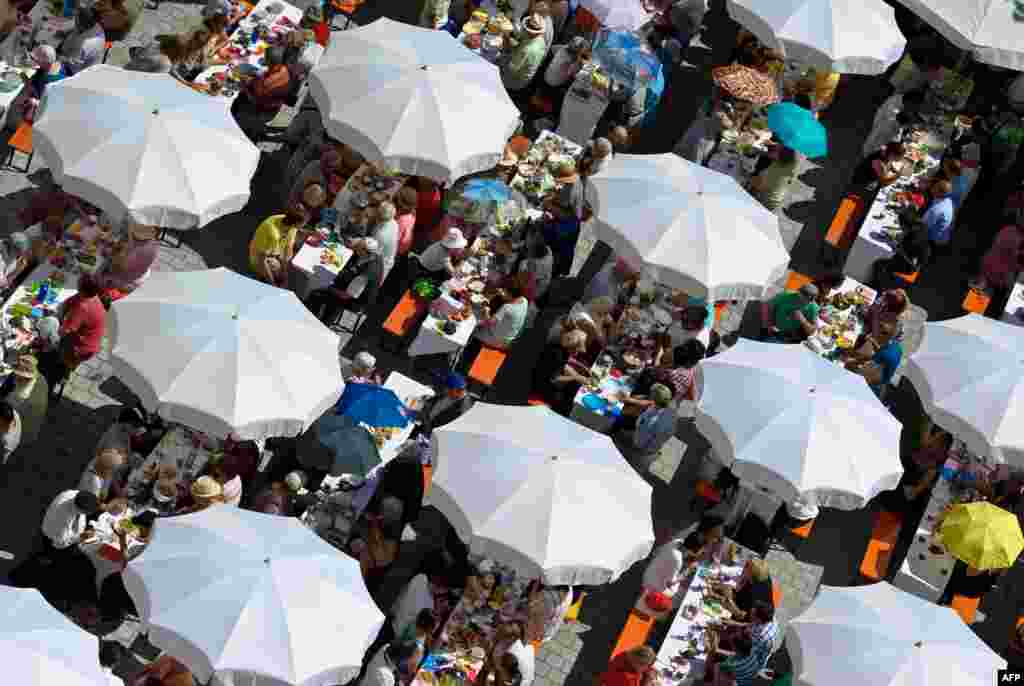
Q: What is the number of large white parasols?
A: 12